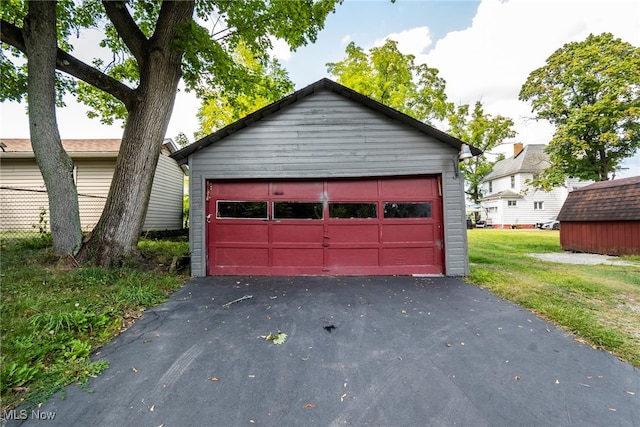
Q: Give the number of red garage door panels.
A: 12